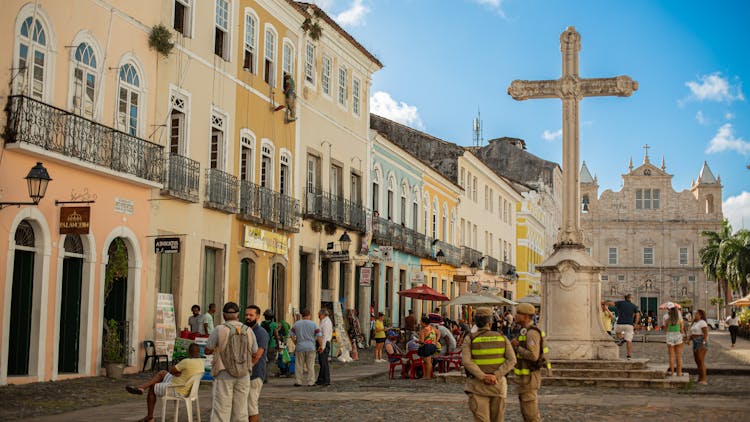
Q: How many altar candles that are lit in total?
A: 0